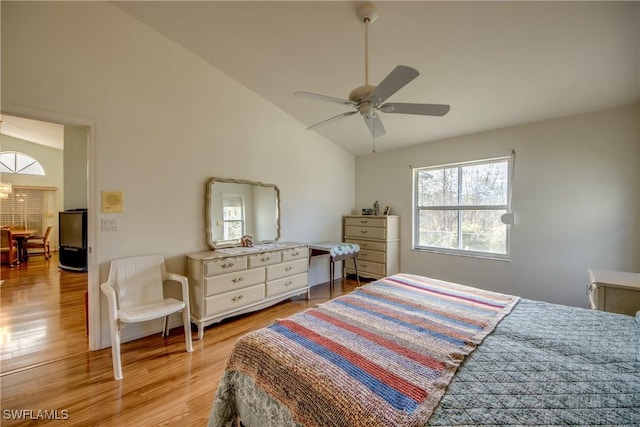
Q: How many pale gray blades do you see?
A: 5